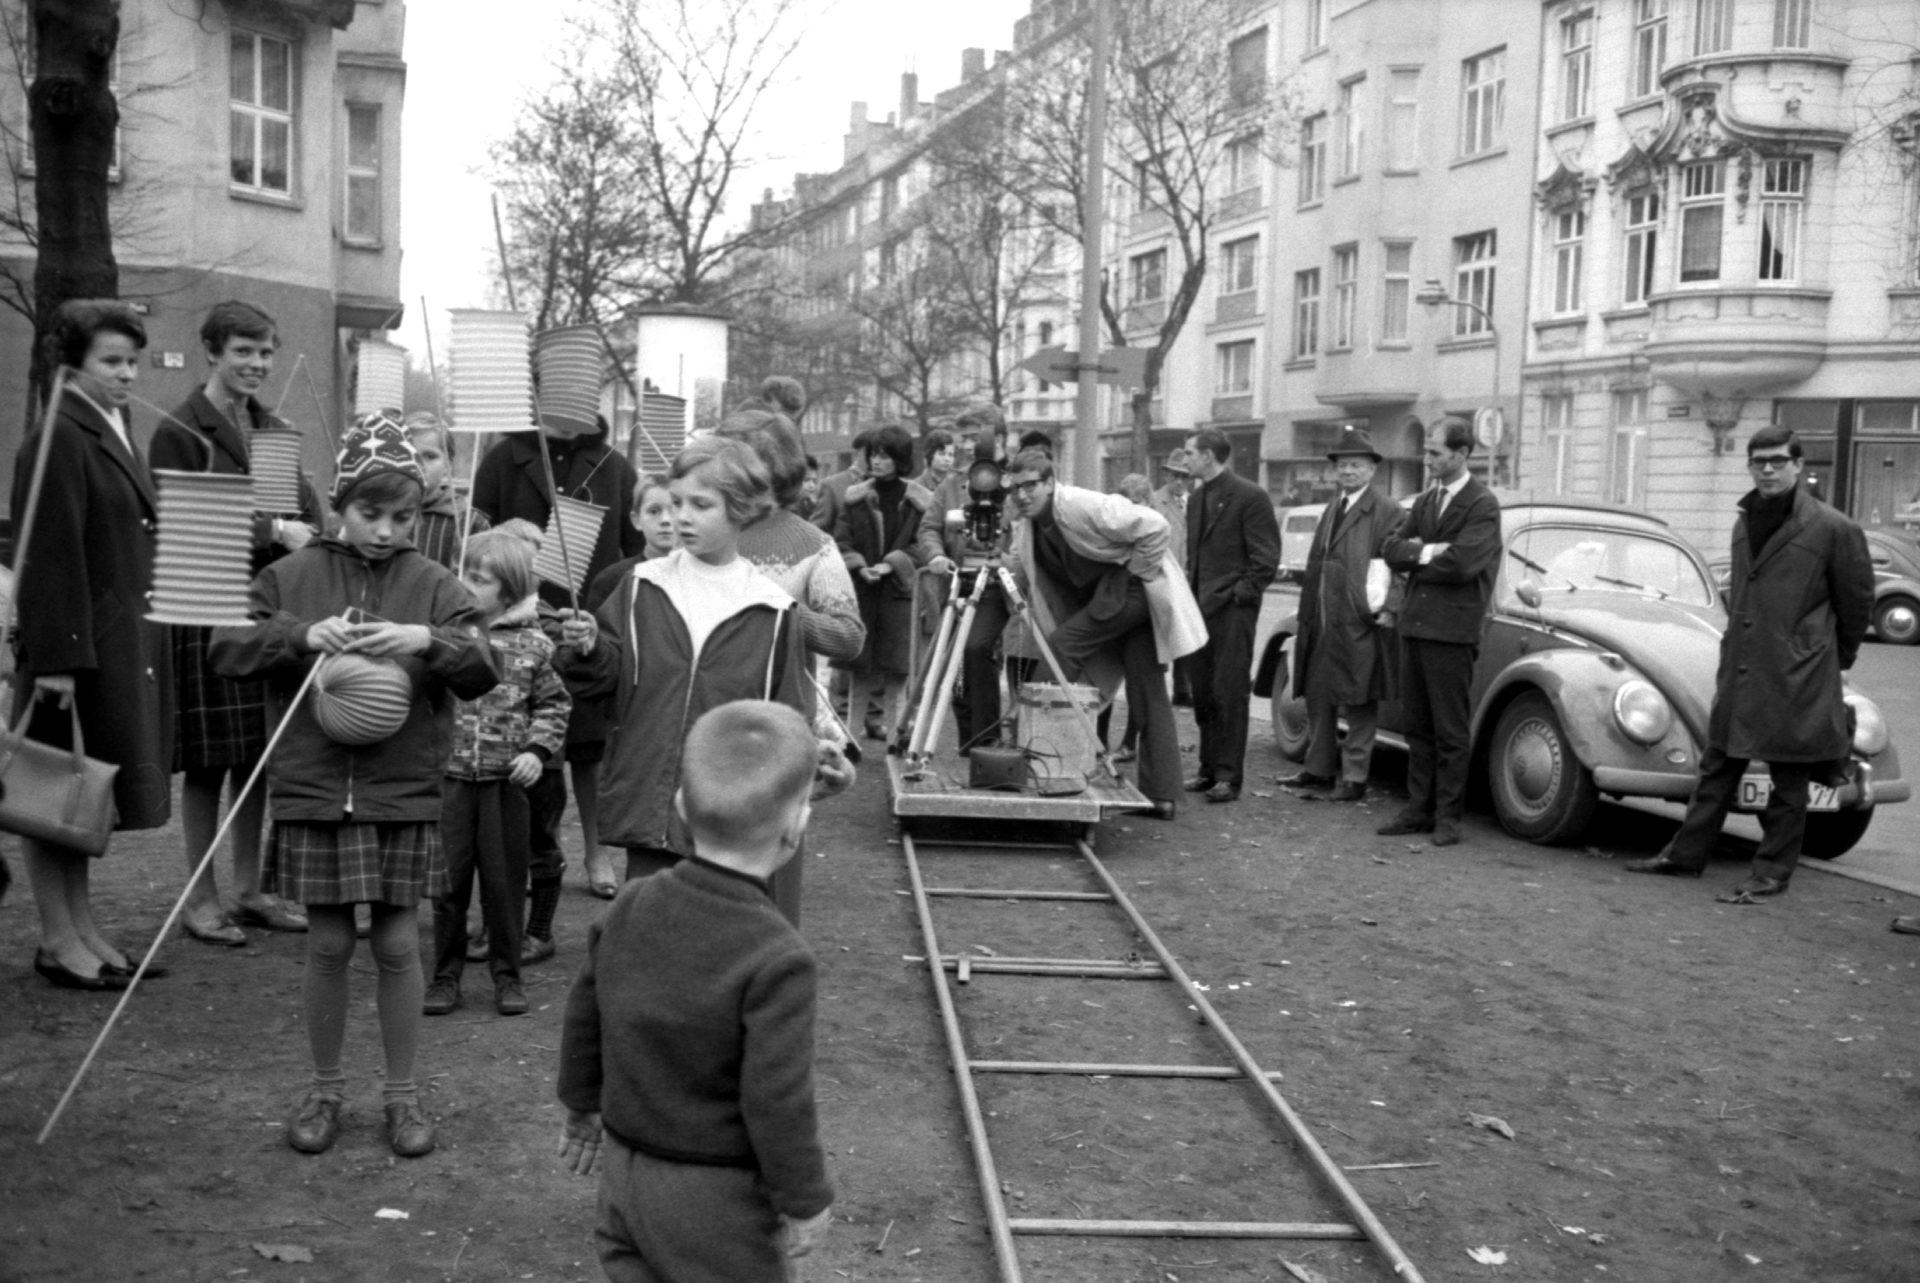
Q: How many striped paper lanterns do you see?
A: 8